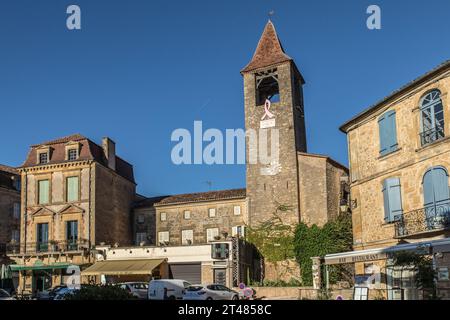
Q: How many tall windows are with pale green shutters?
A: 2